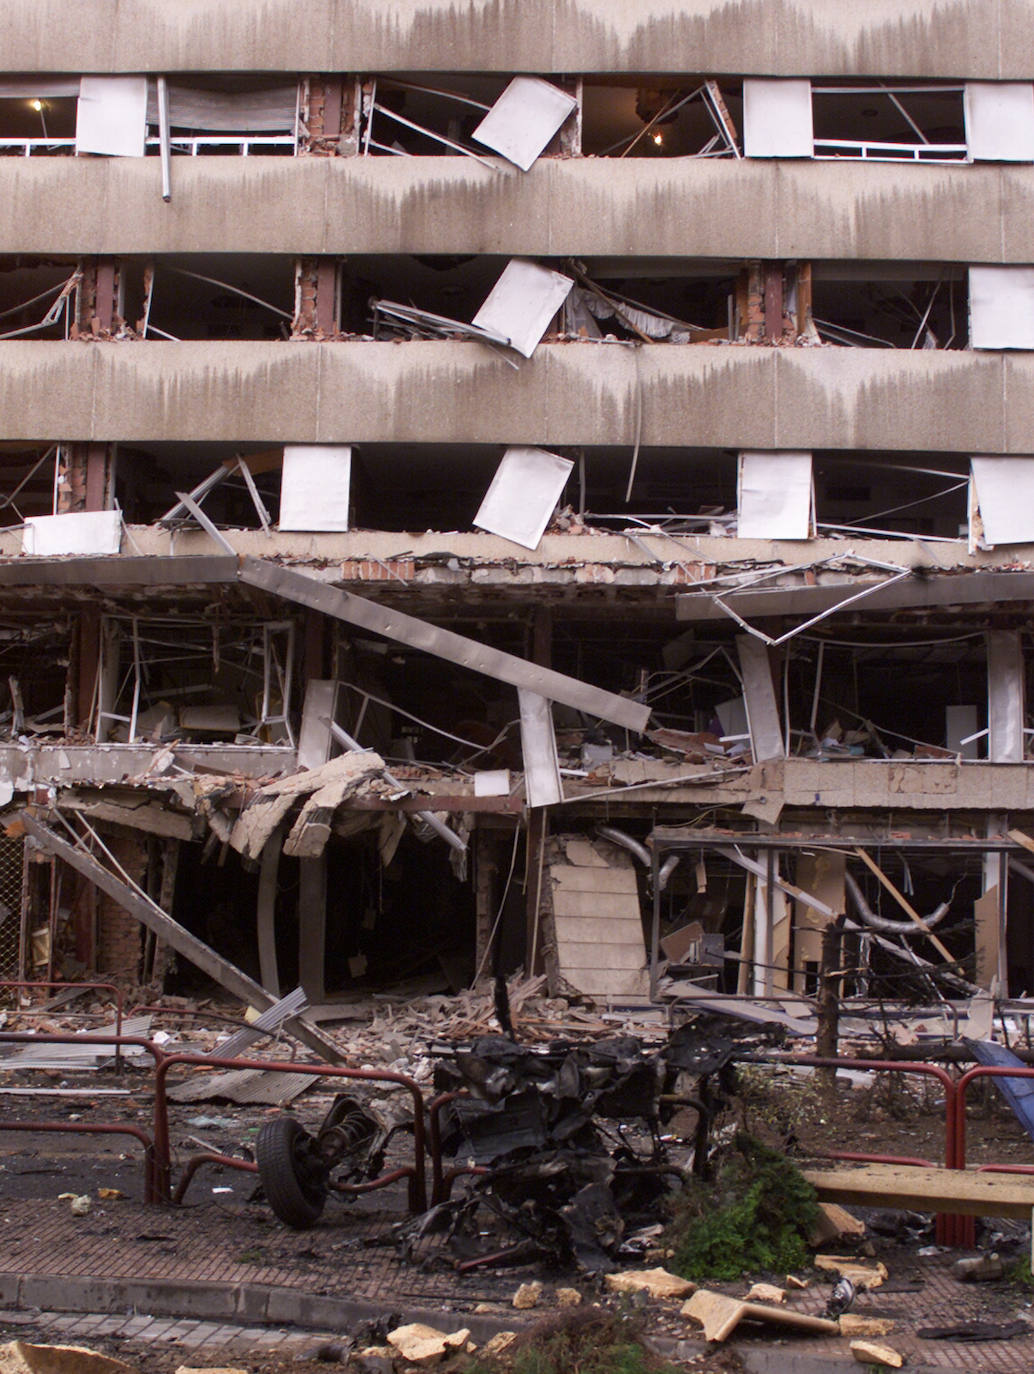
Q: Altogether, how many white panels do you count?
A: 11